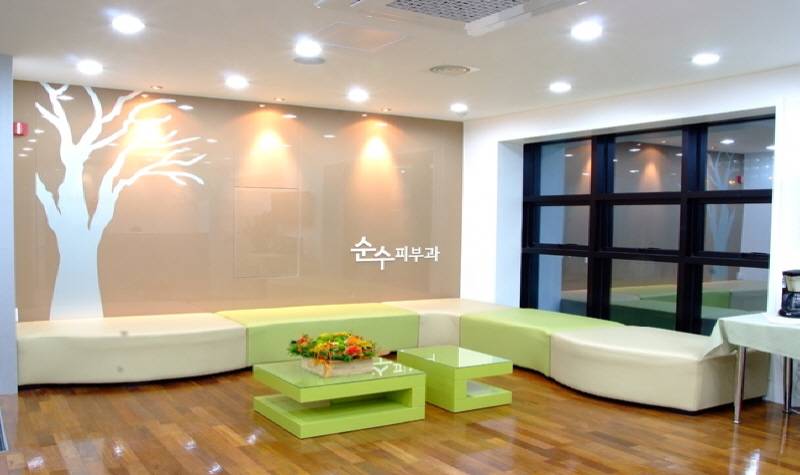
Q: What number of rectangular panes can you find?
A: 9